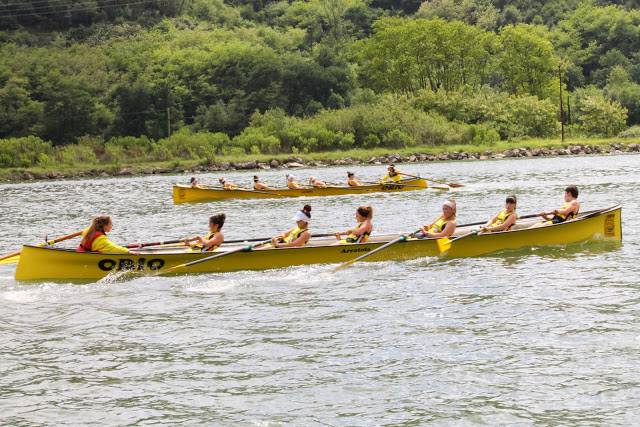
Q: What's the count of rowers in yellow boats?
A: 14